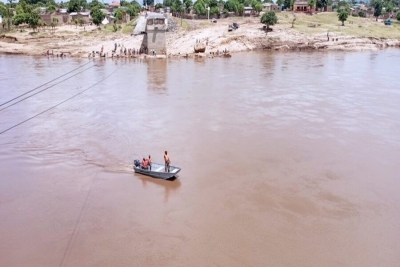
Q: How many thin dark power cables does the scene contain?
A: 3